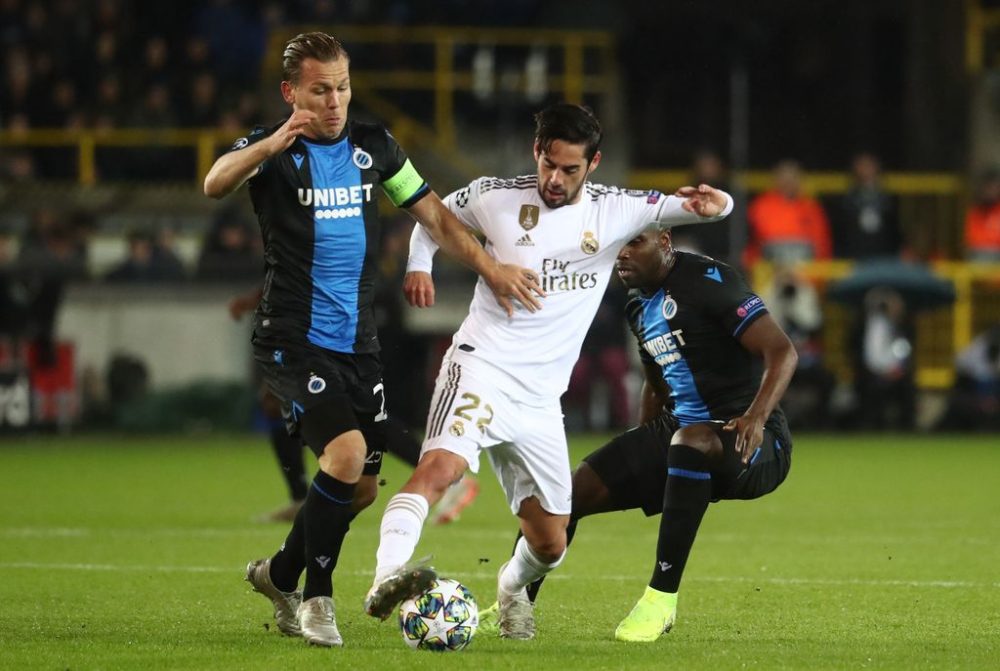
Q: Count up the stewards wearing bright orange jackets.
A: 2